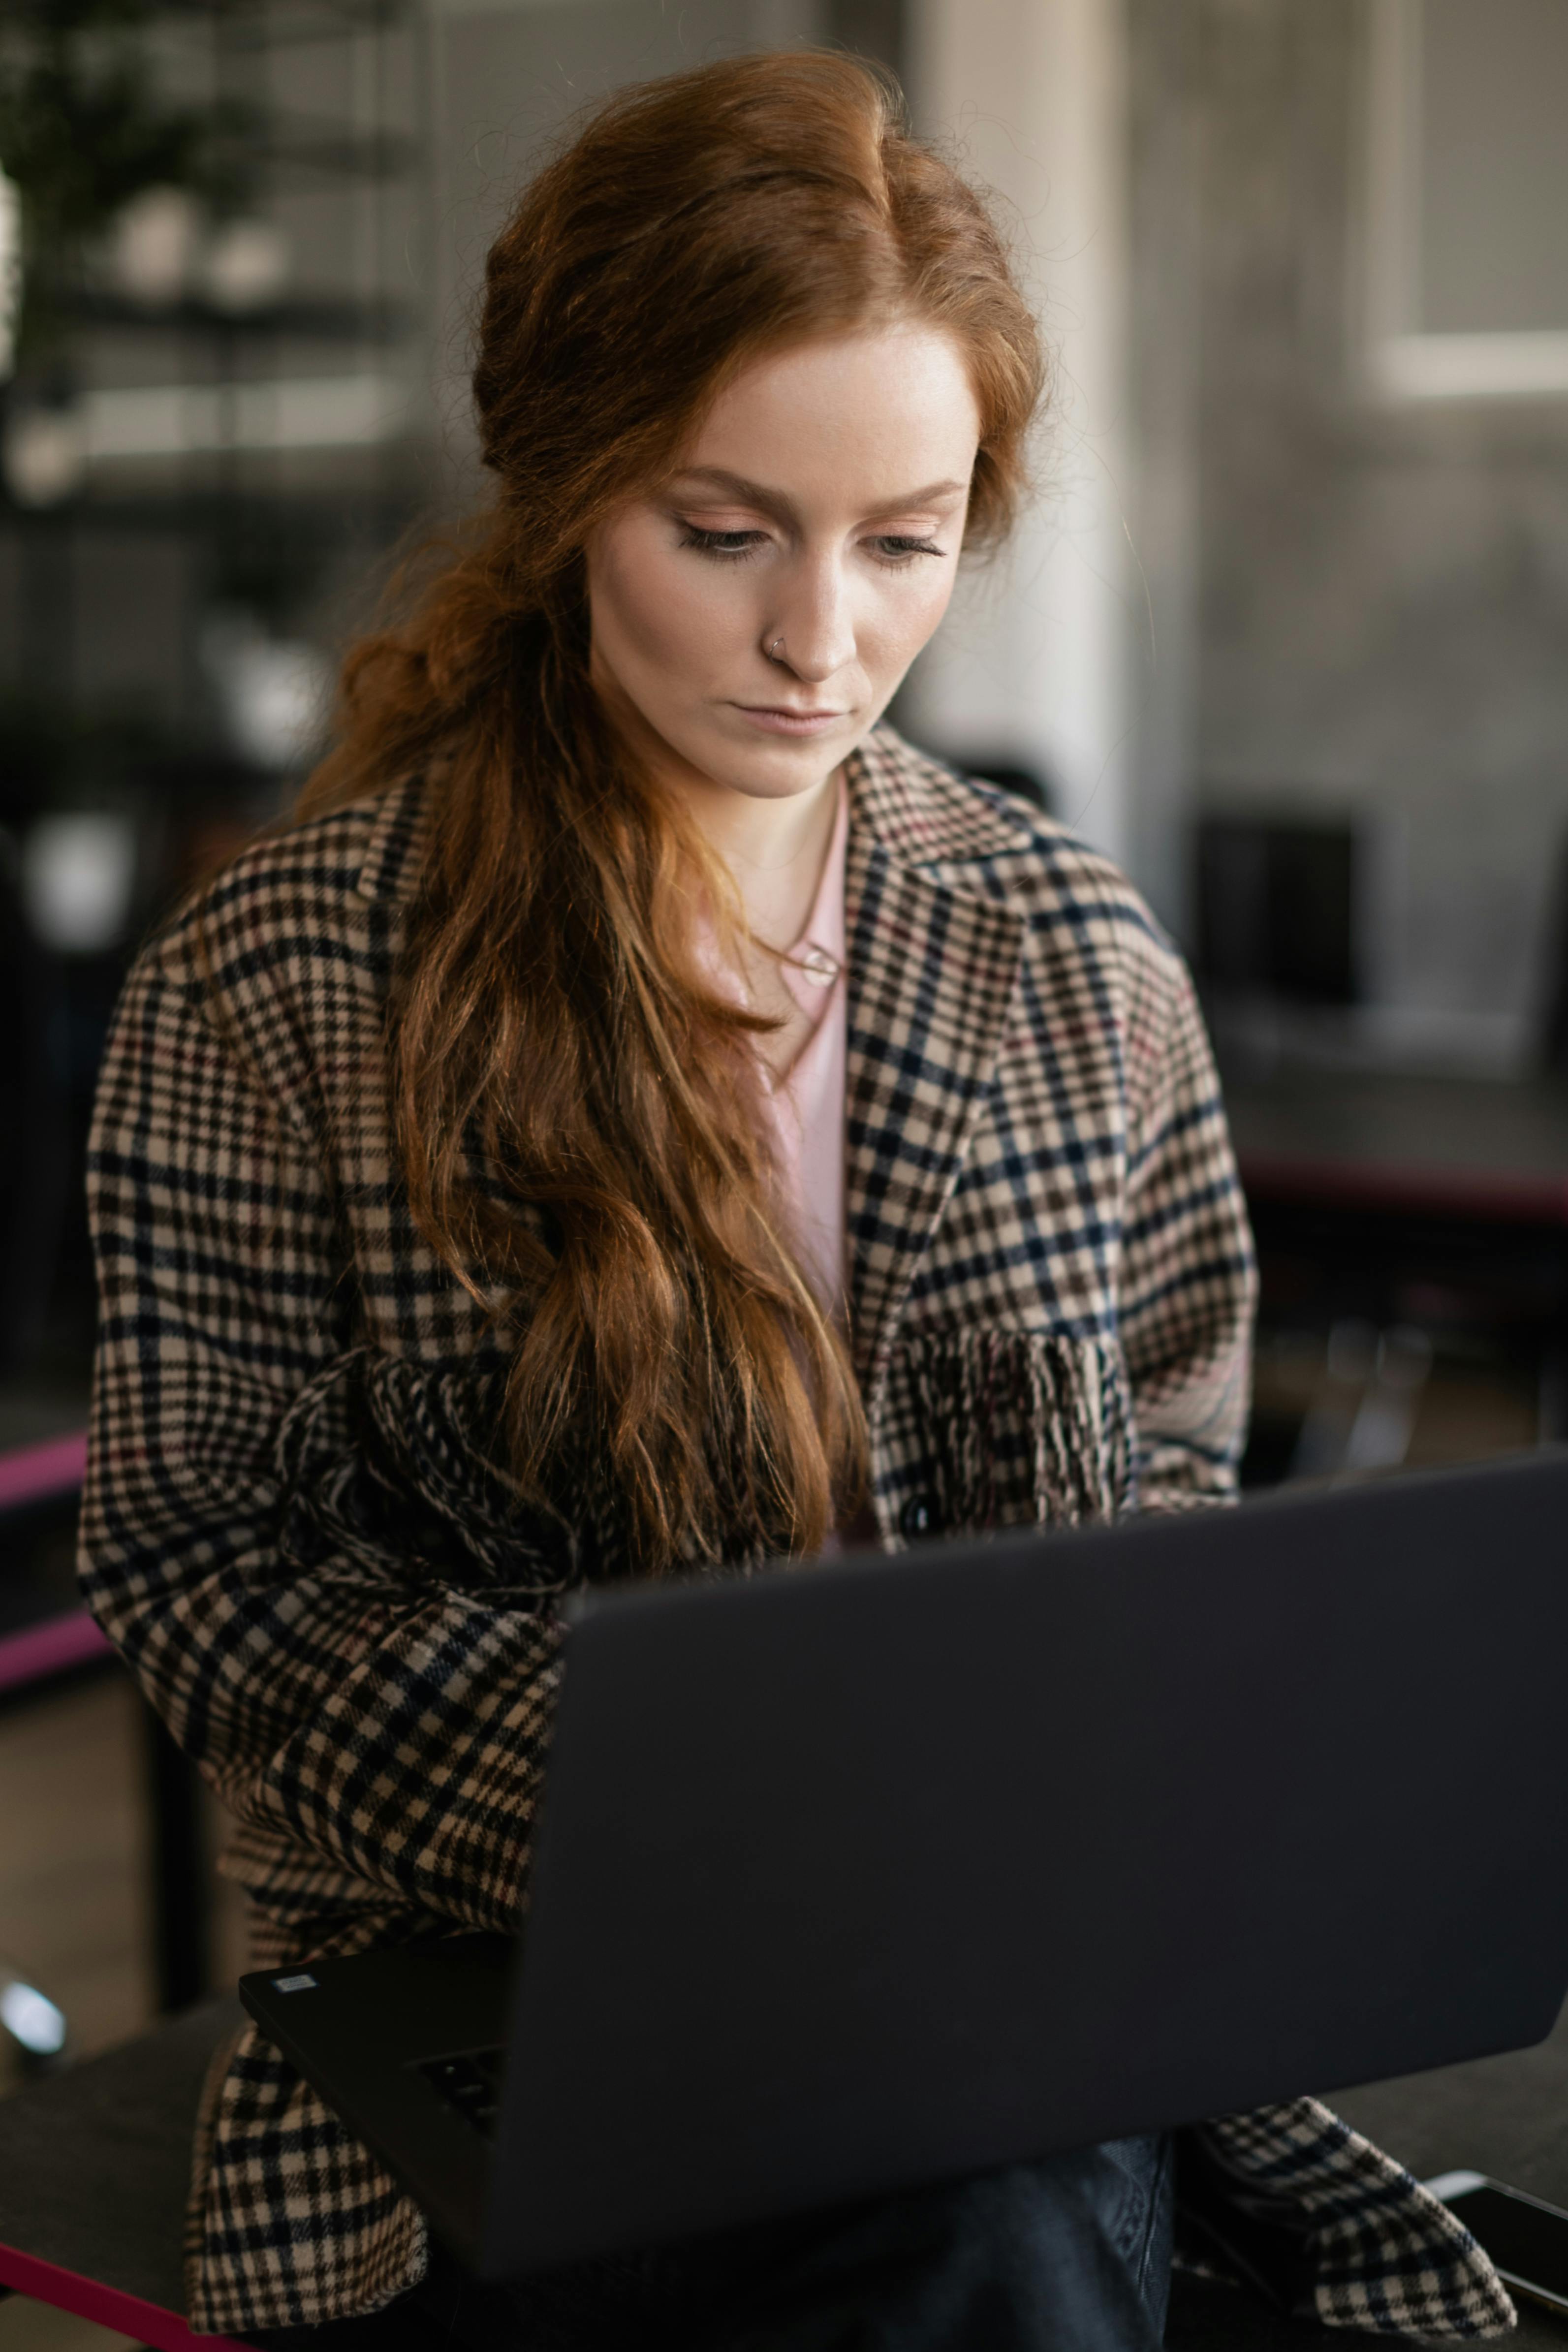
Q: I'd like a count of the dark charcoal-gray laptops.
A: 1